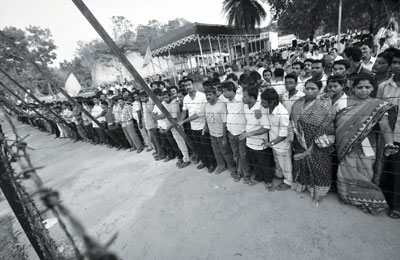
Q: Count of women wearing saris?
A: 2